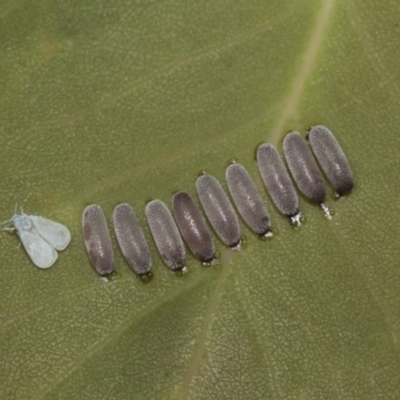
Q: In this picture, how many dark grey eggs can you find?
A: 9